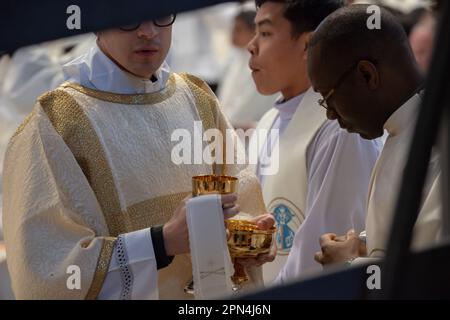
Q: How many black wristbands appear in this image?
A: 1